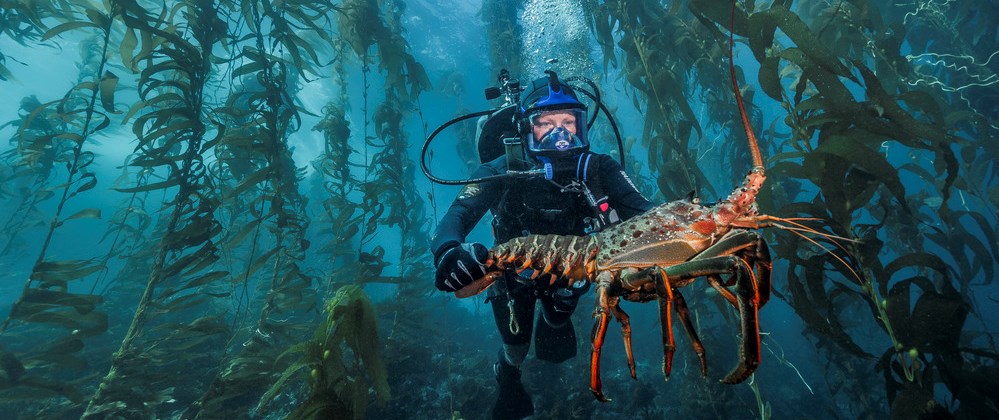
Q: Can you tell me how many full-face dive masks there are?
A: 1